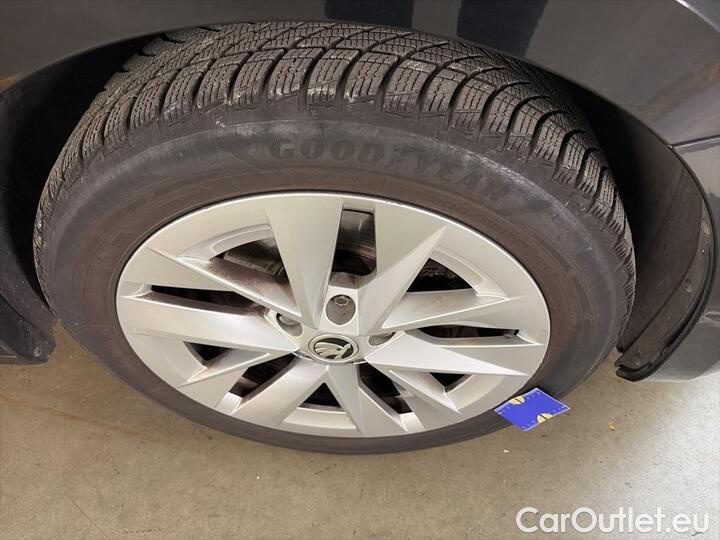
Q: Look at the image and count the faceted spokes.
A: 10